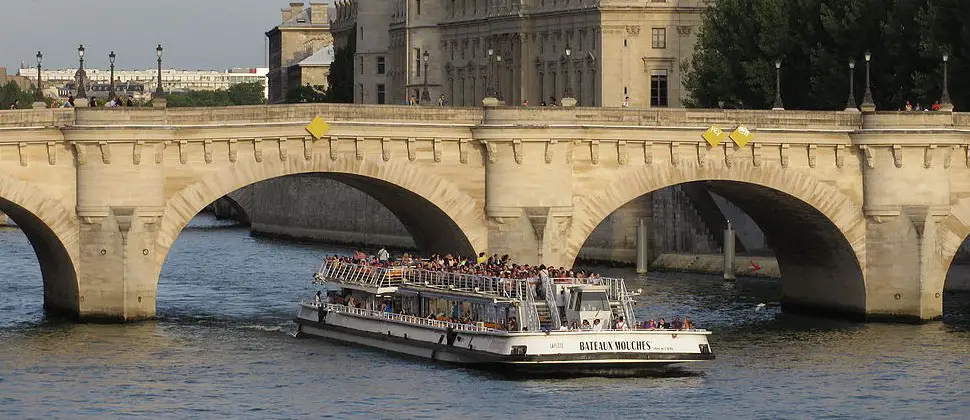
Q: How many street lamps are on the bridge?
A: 12